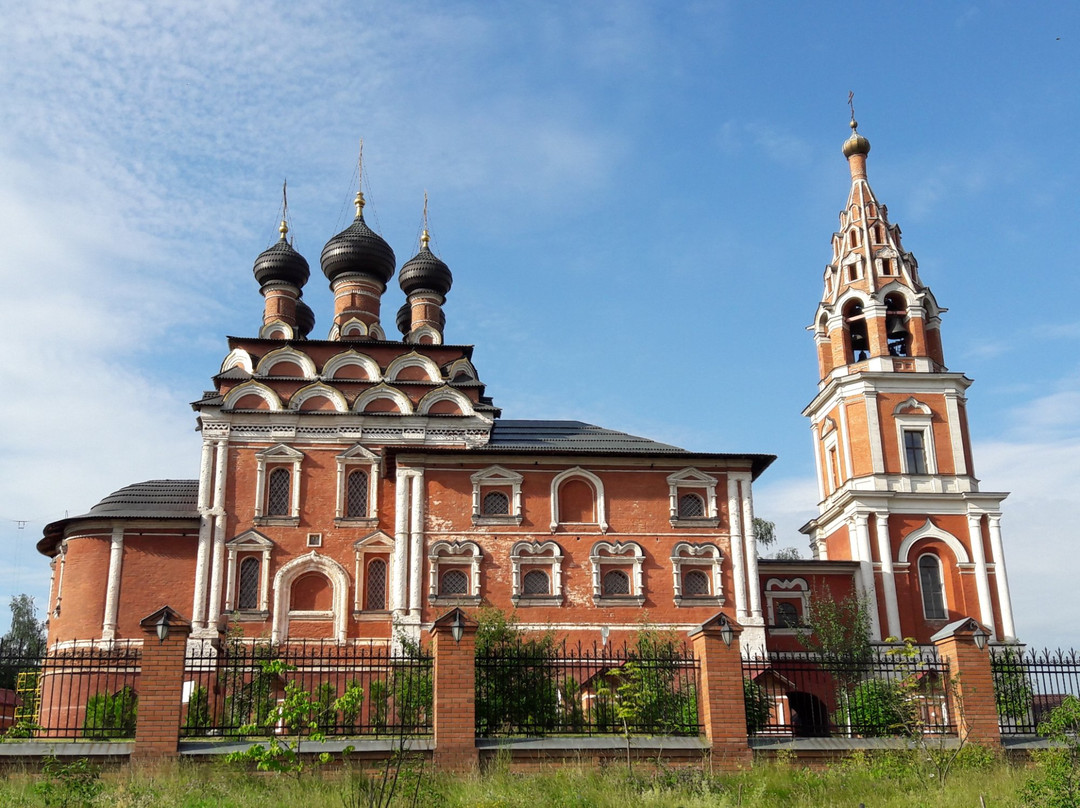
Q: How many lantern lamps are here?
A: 4